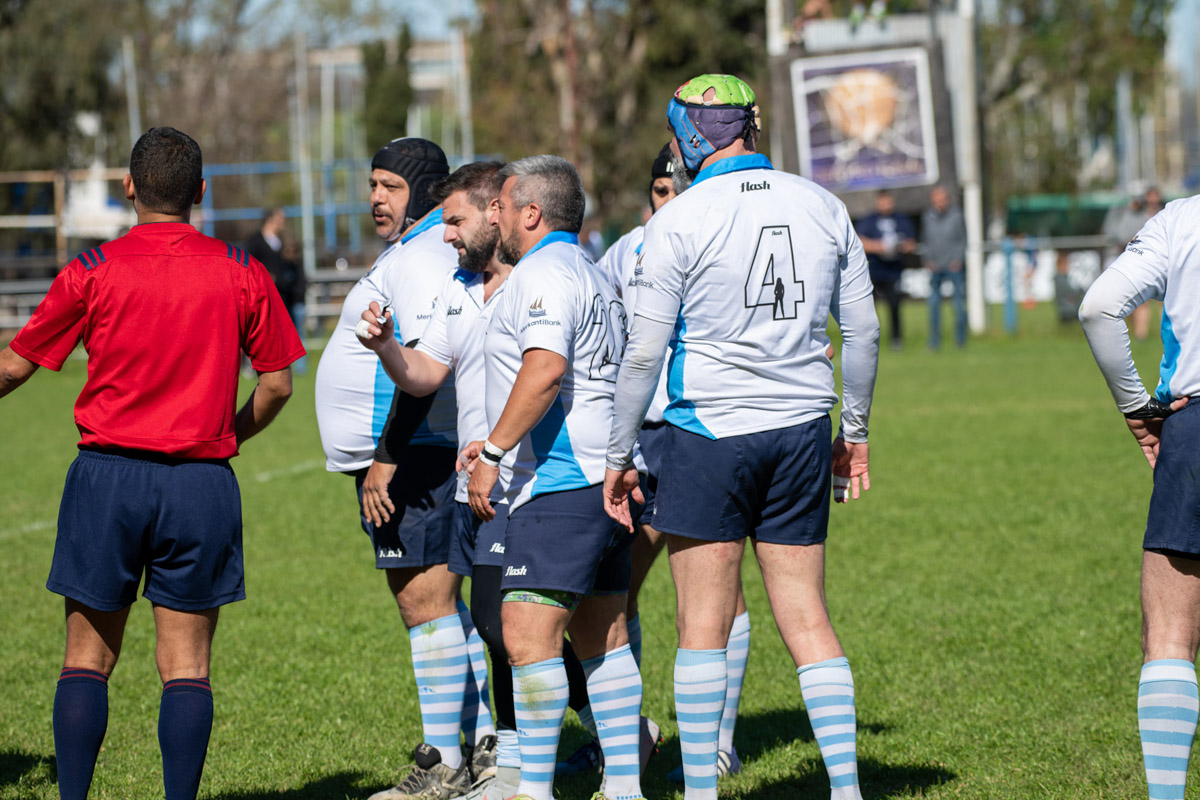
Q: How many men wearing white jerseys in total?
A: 6